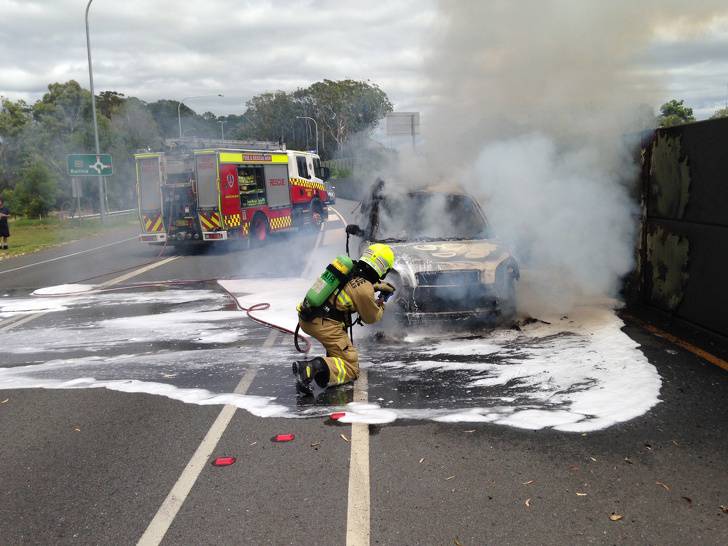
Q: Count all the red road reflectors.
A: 3